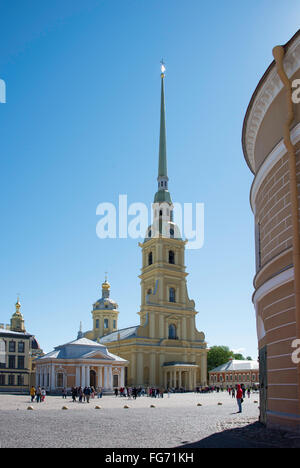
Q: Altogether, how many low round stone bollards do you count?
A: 8